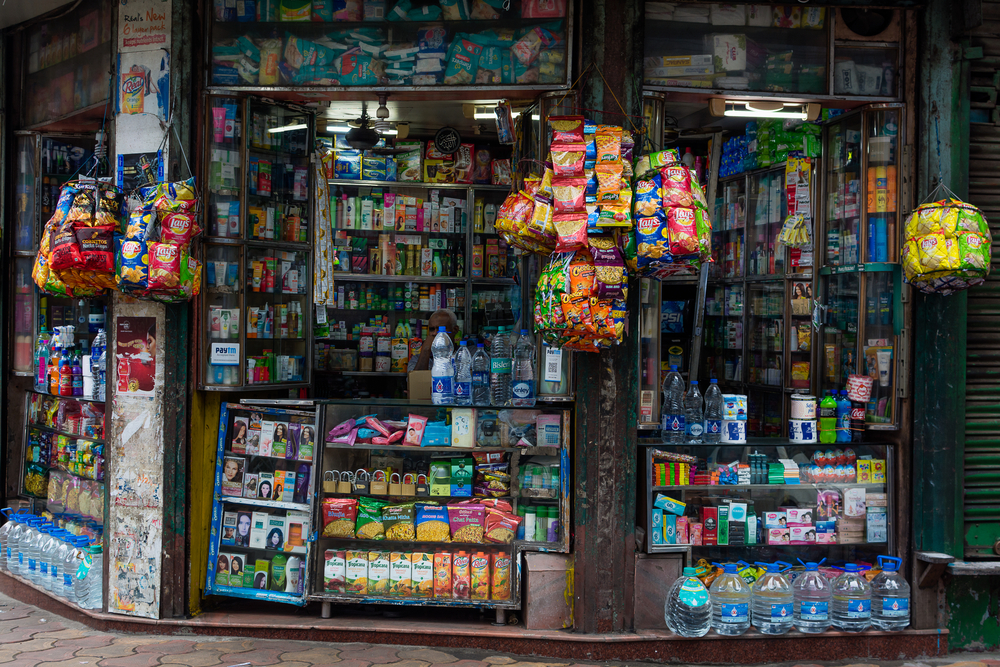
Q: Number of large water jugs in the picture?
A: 14